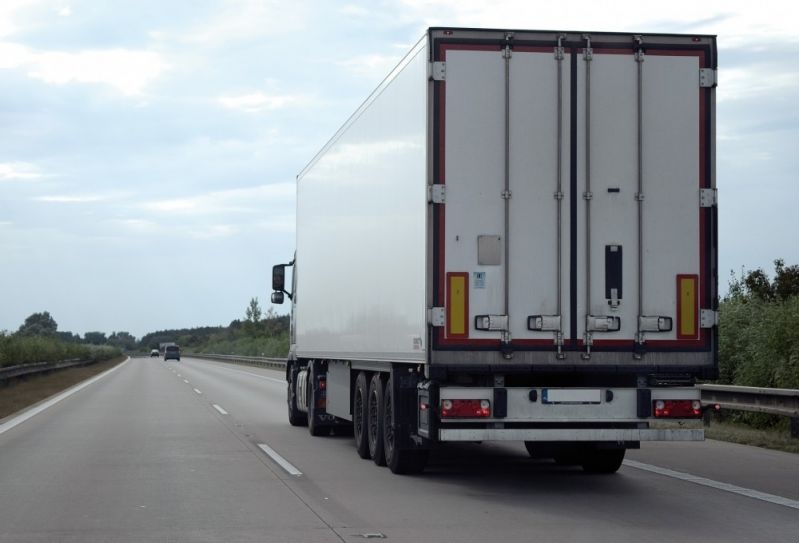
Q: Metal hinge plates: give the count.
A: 6